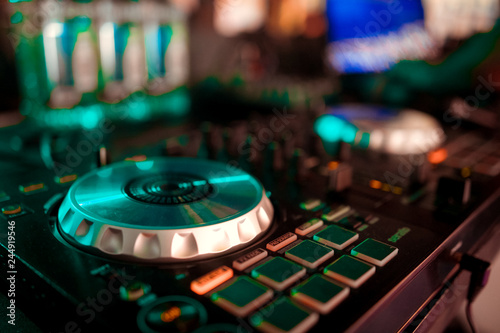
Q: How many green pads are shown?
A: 8